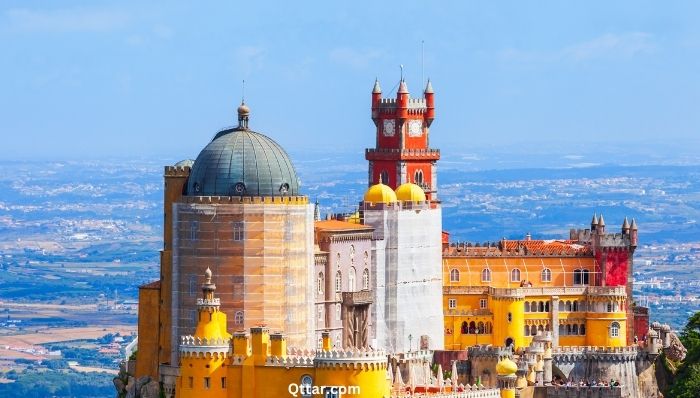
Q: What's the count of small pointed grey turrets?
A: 7